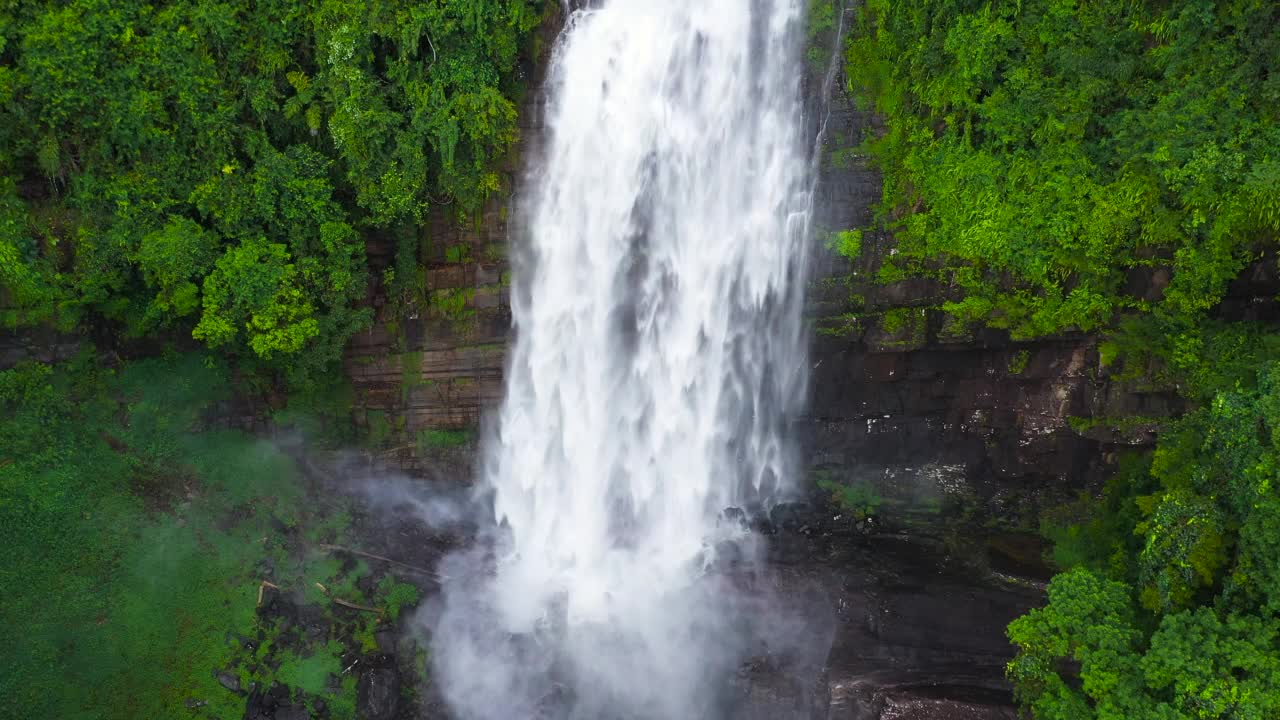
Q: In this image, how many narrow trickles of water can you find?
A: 1